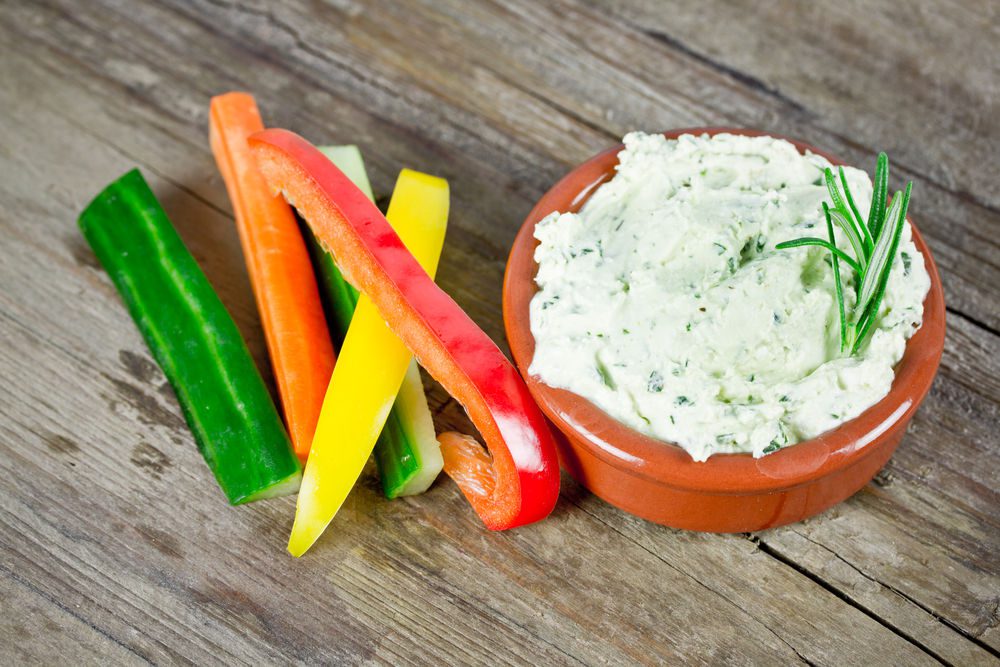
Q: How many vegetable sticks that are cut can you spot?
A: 5